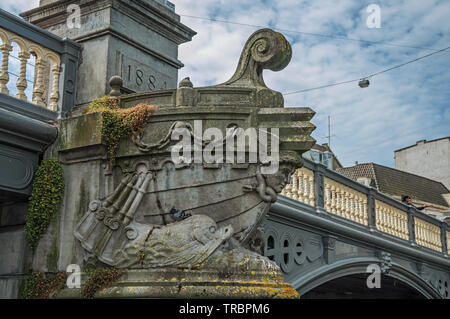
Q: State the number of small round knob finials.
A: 2